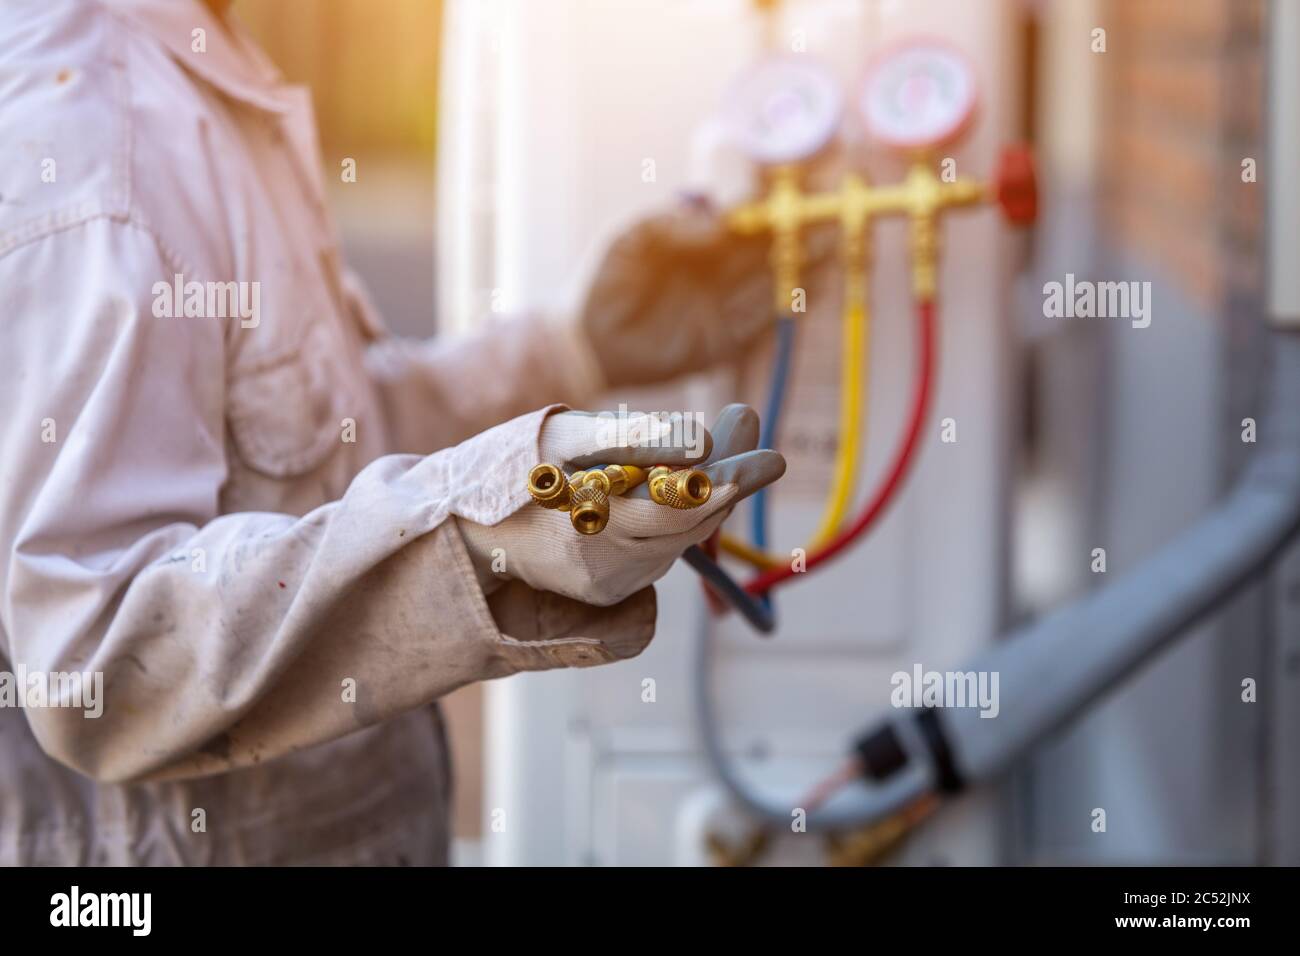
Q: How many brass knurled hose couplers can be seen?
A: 3